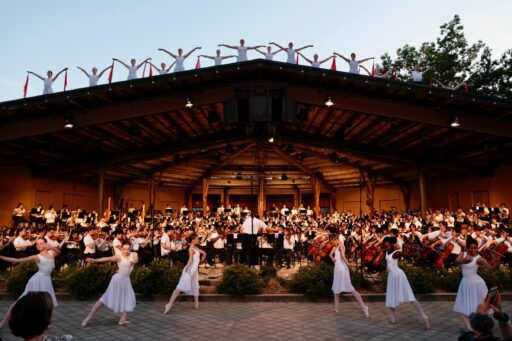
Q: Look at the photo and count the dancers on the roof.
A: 14